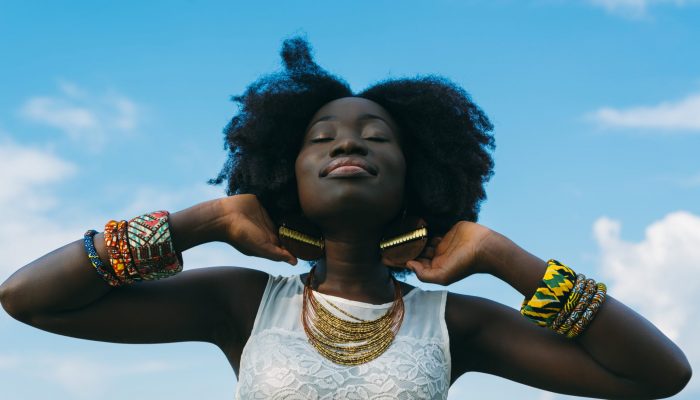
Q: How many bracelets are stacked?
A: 8